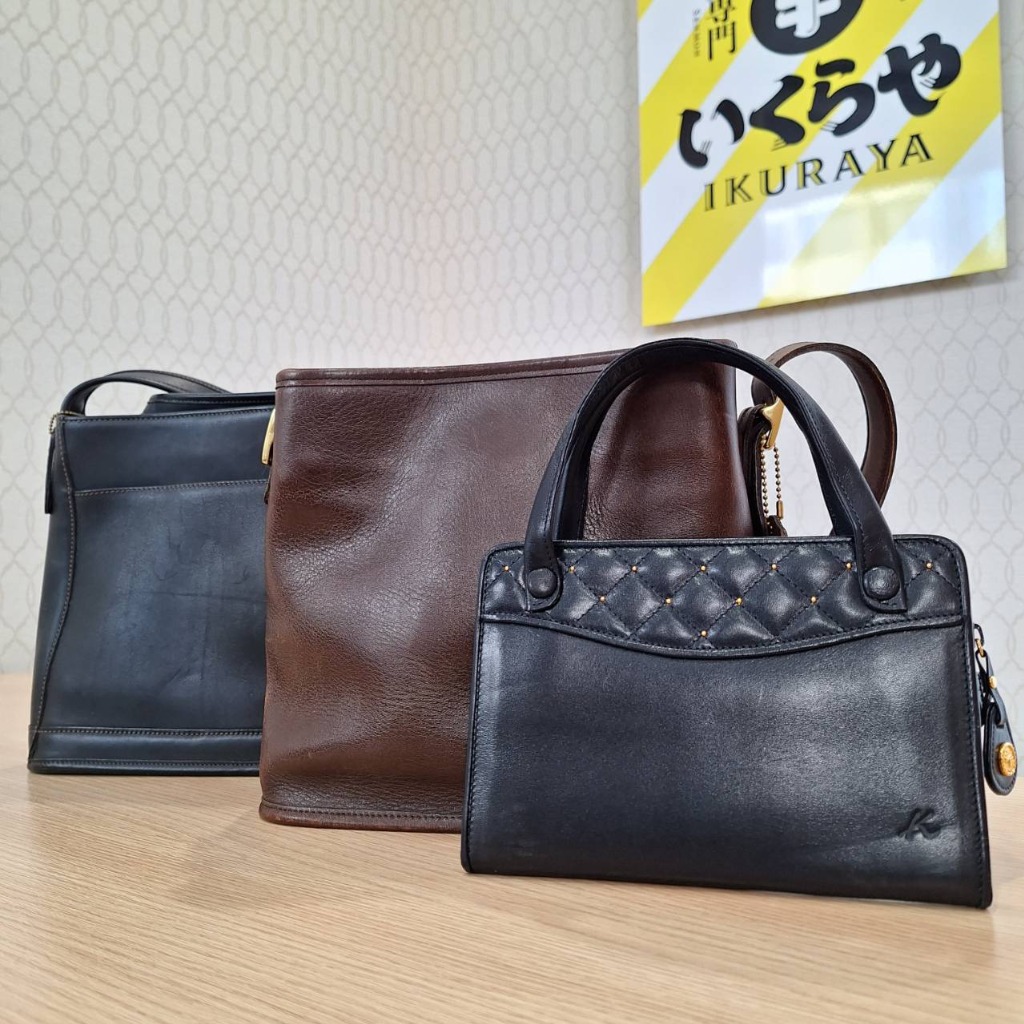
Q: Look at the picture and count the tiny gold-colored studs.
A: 12